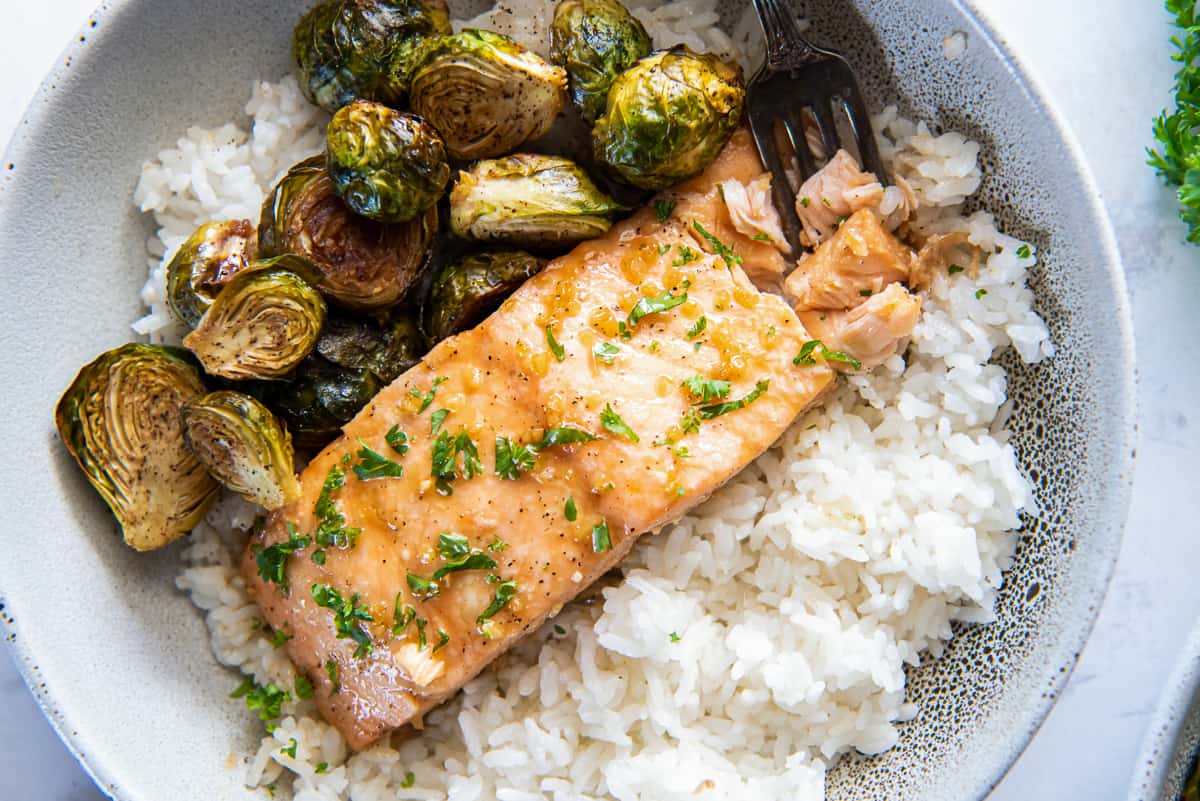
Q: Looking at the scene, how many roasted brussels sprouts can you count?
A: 14